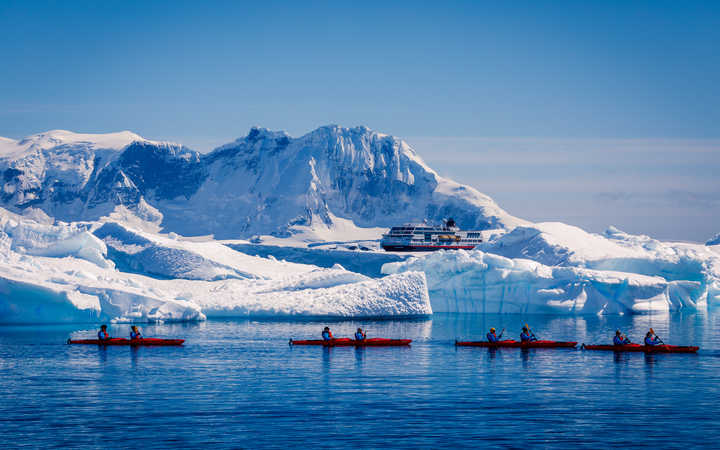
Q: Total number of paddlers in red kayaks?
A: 8